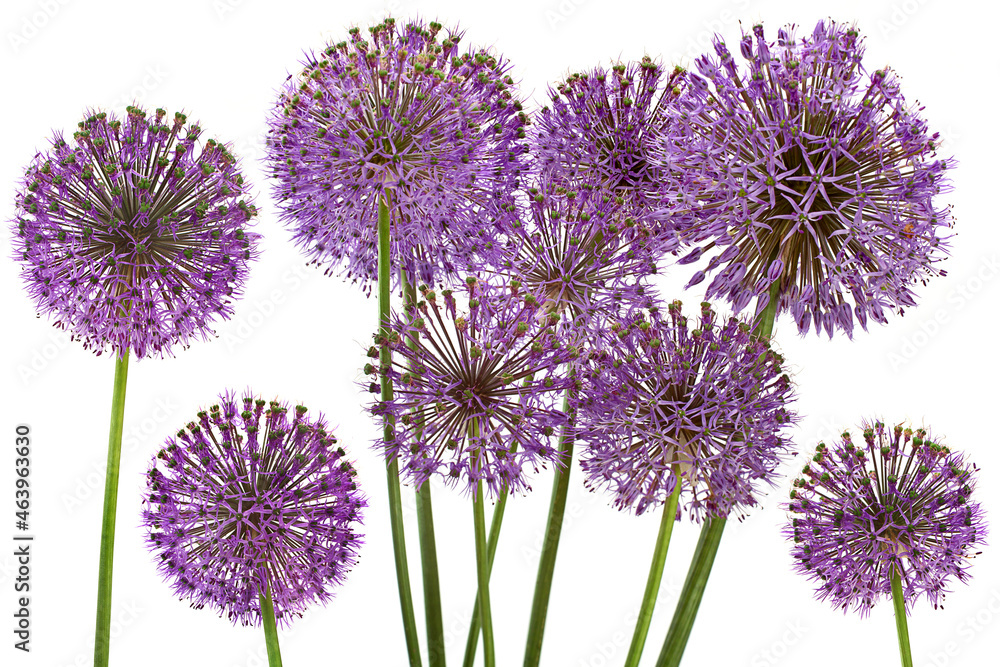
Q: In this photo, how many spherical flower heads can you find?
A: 9